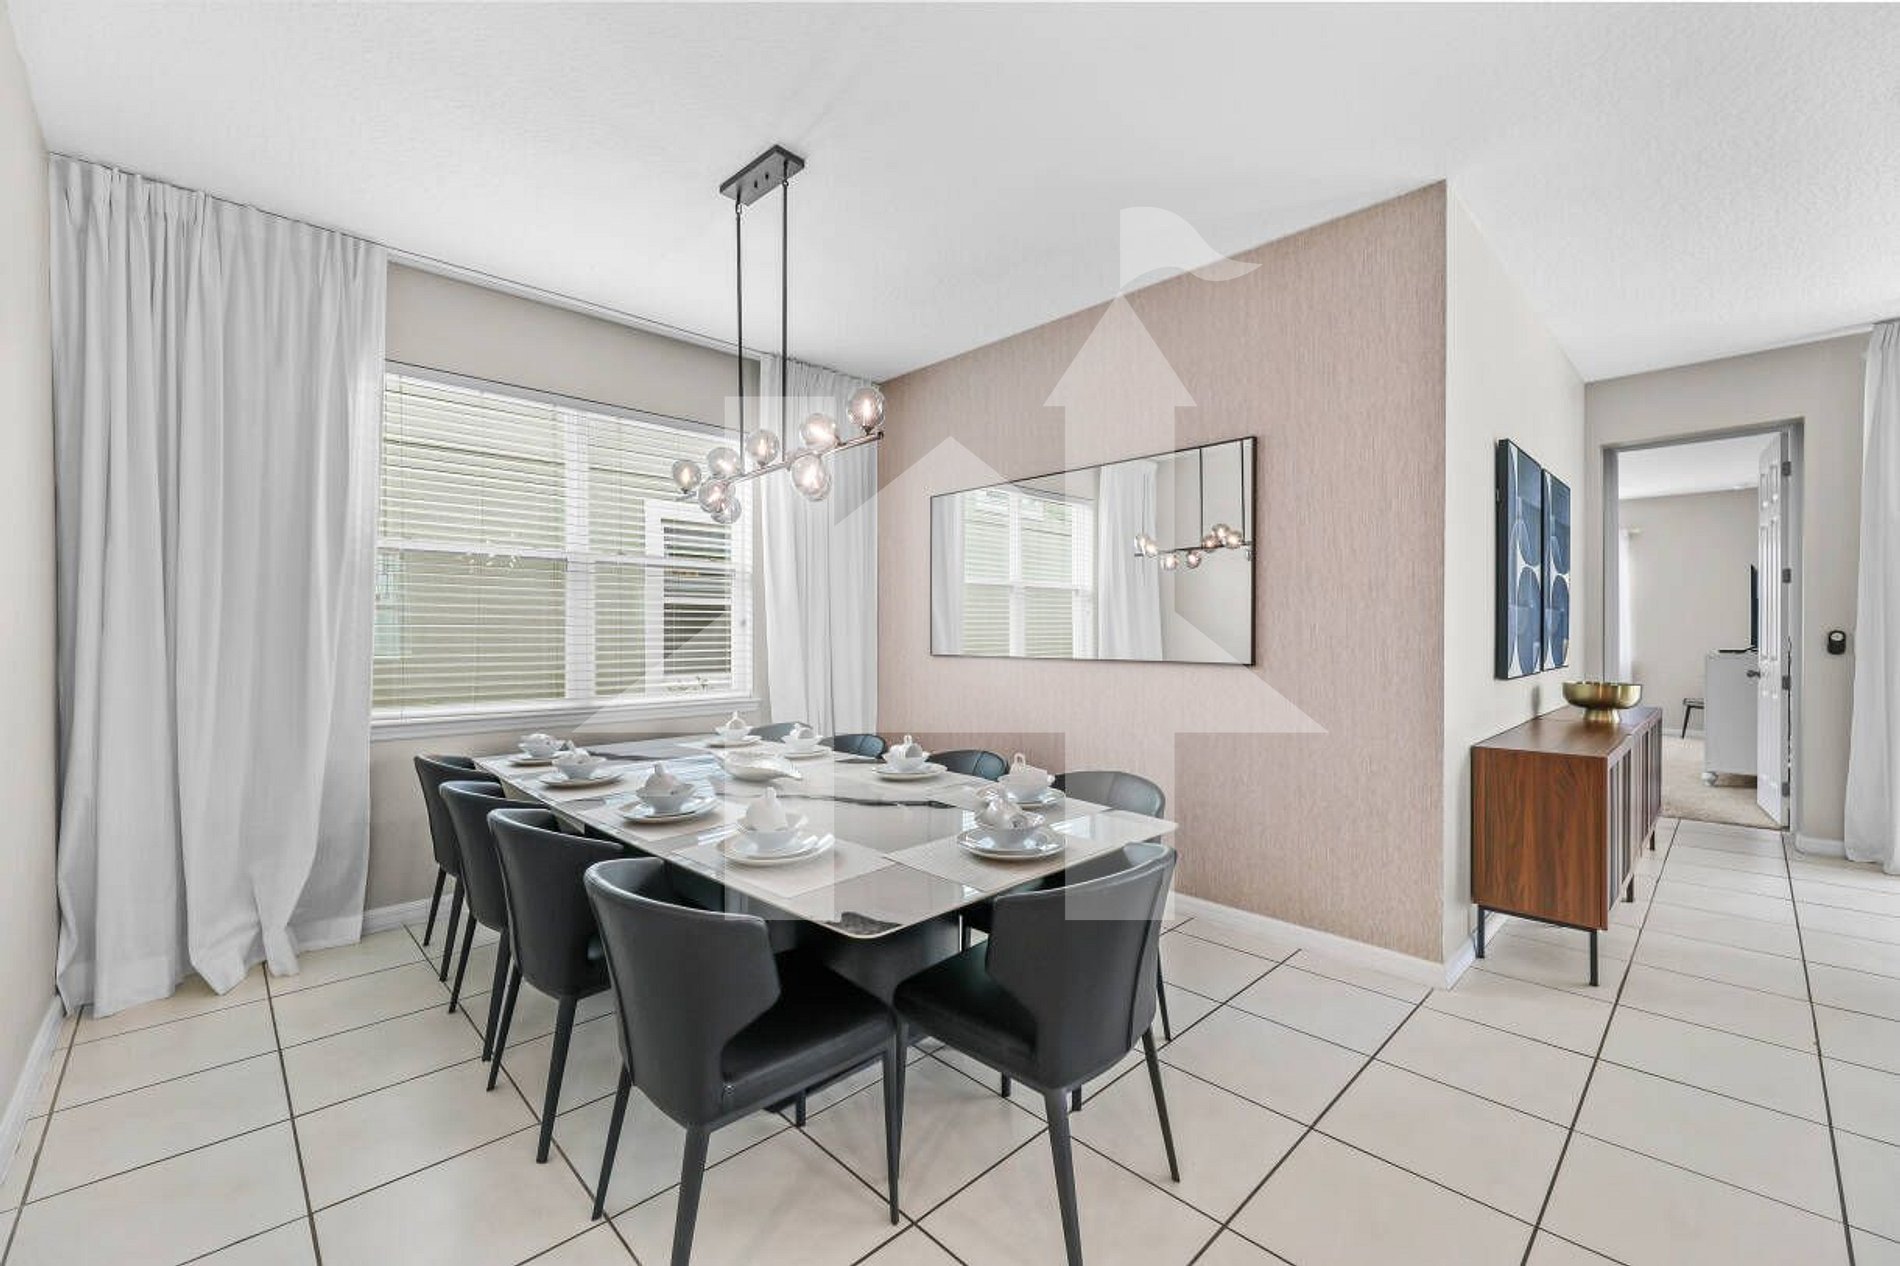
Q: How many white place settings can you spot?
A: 9